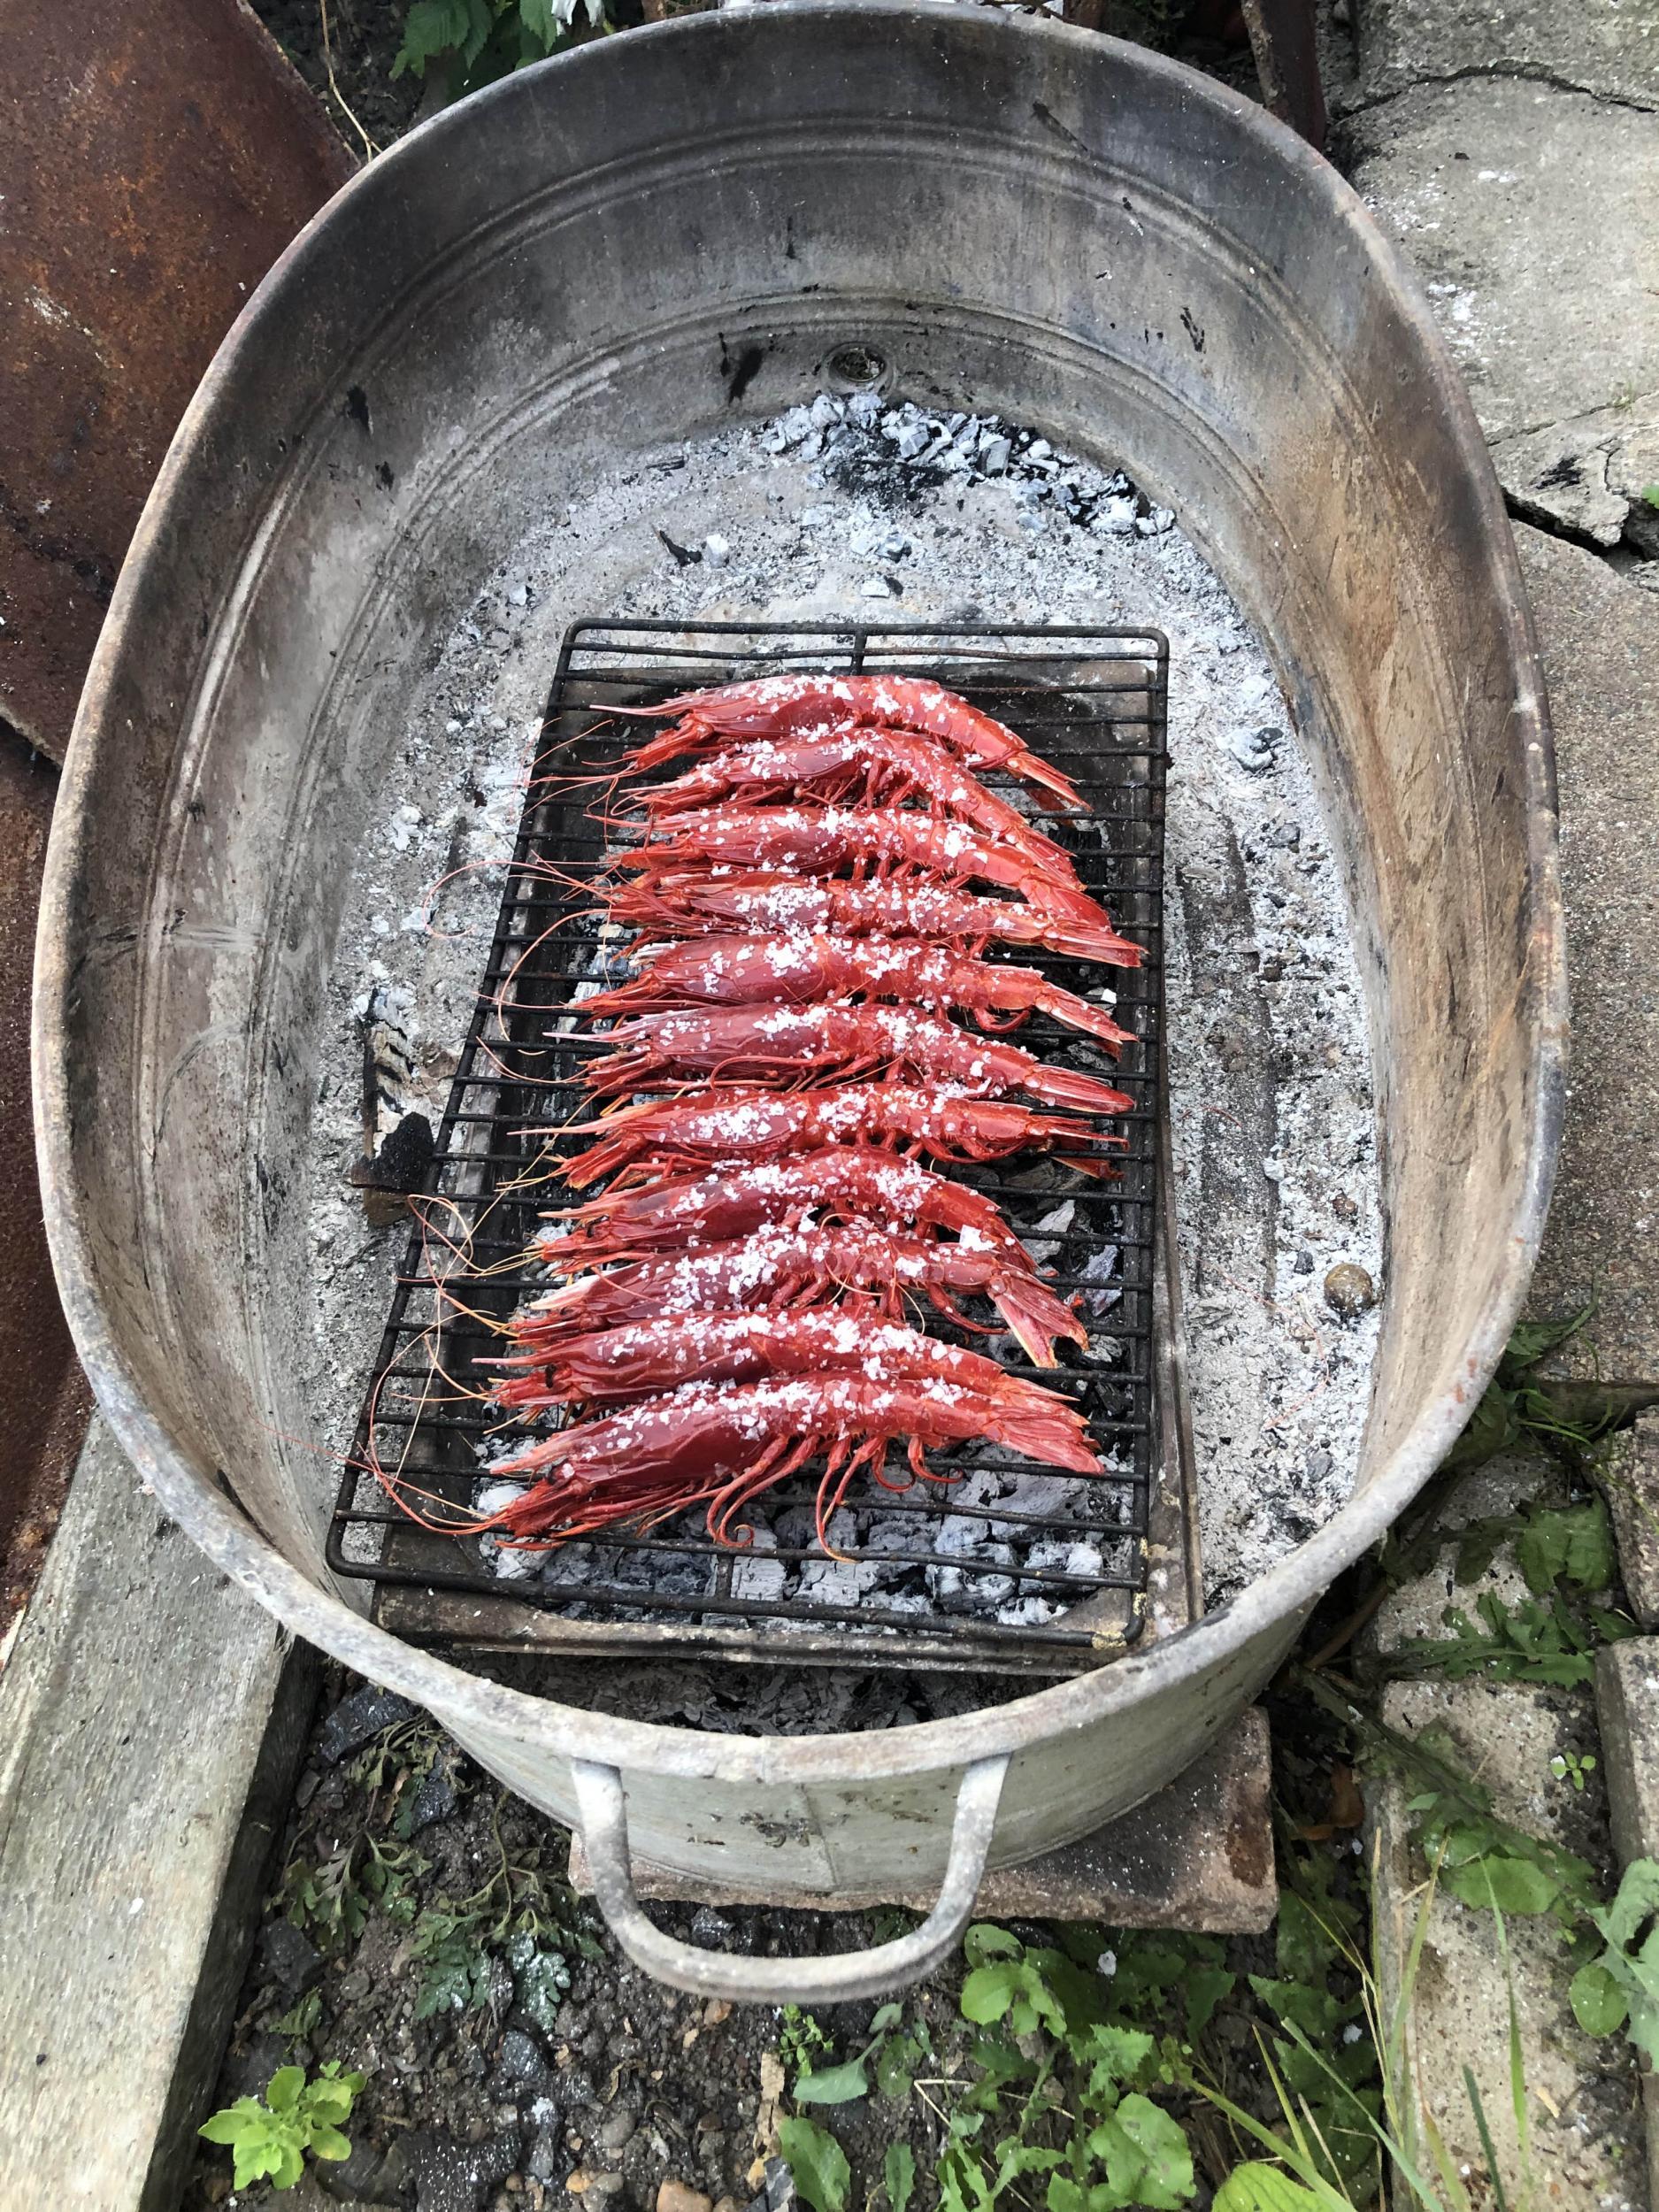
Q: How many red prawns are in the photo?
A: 11